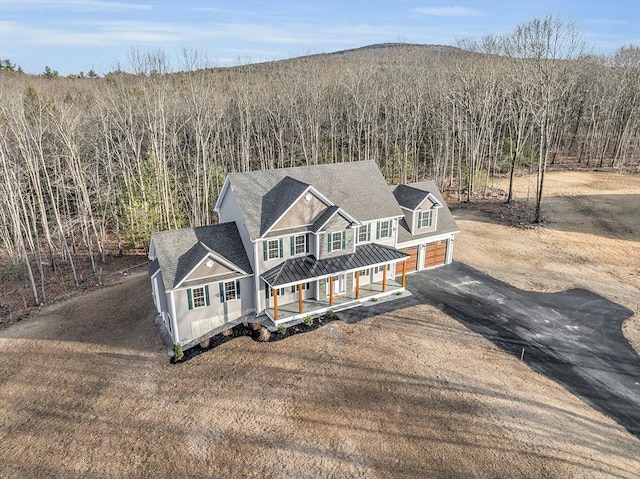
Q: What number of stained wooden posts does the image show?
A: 6